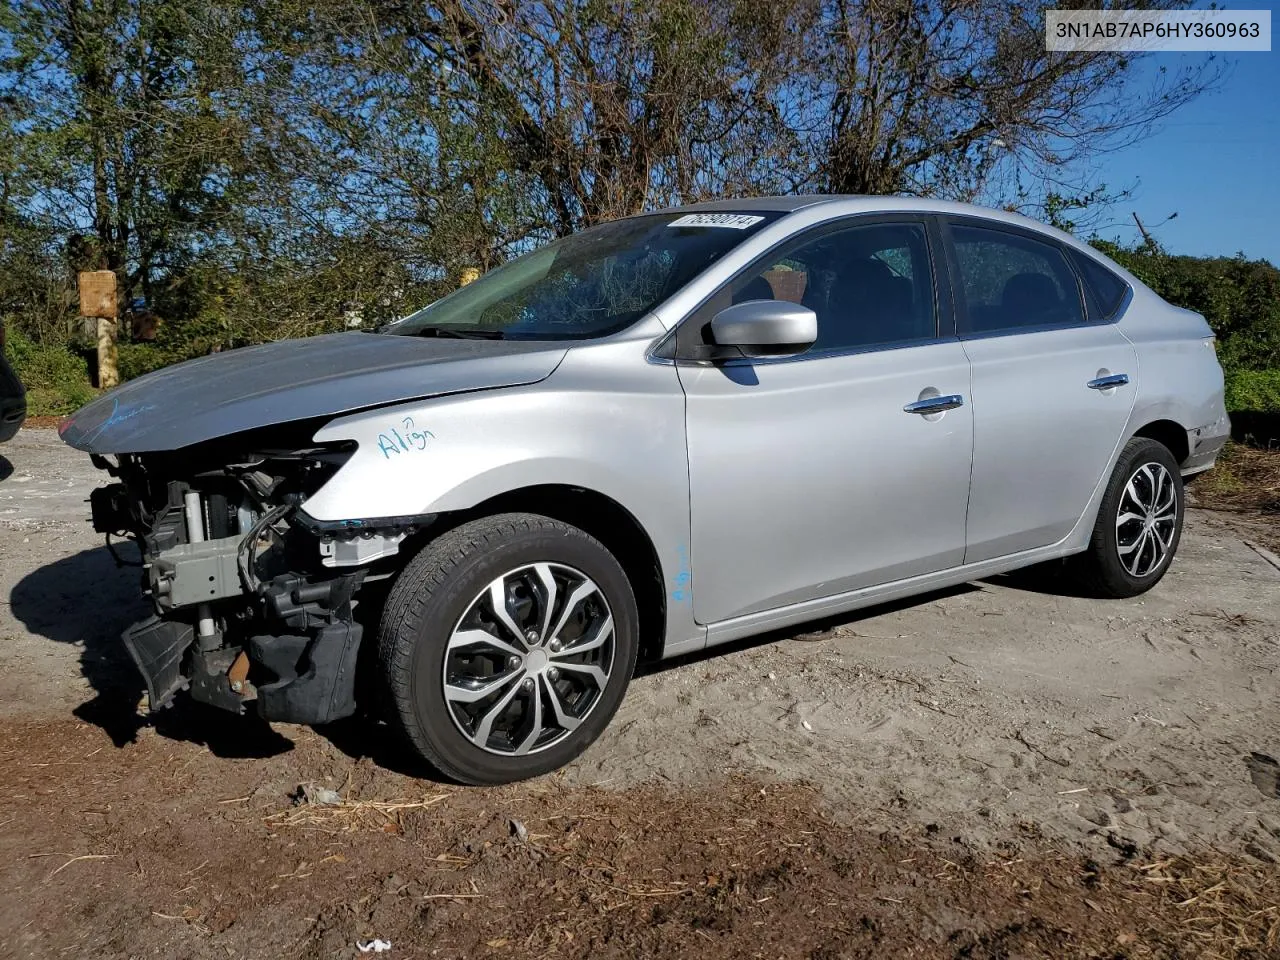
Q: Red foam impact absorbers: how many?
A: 0